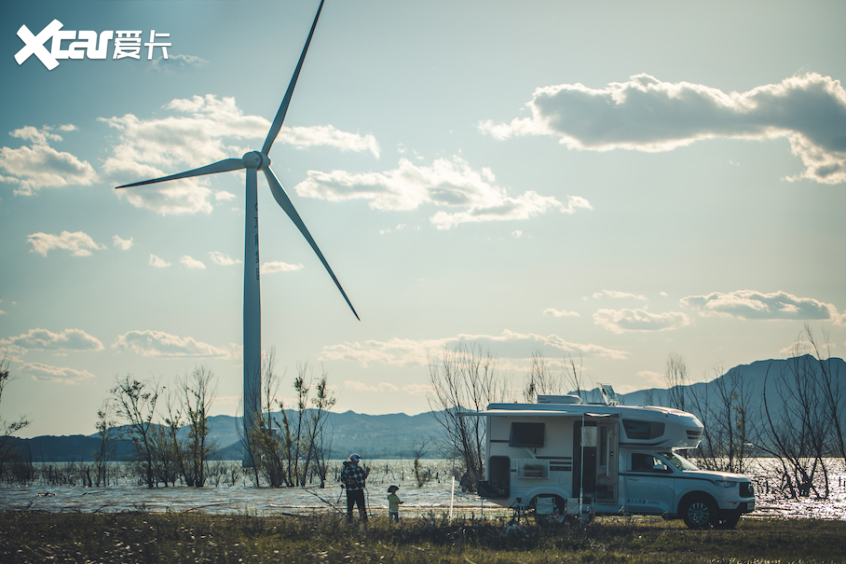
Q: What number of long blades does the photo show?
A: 3